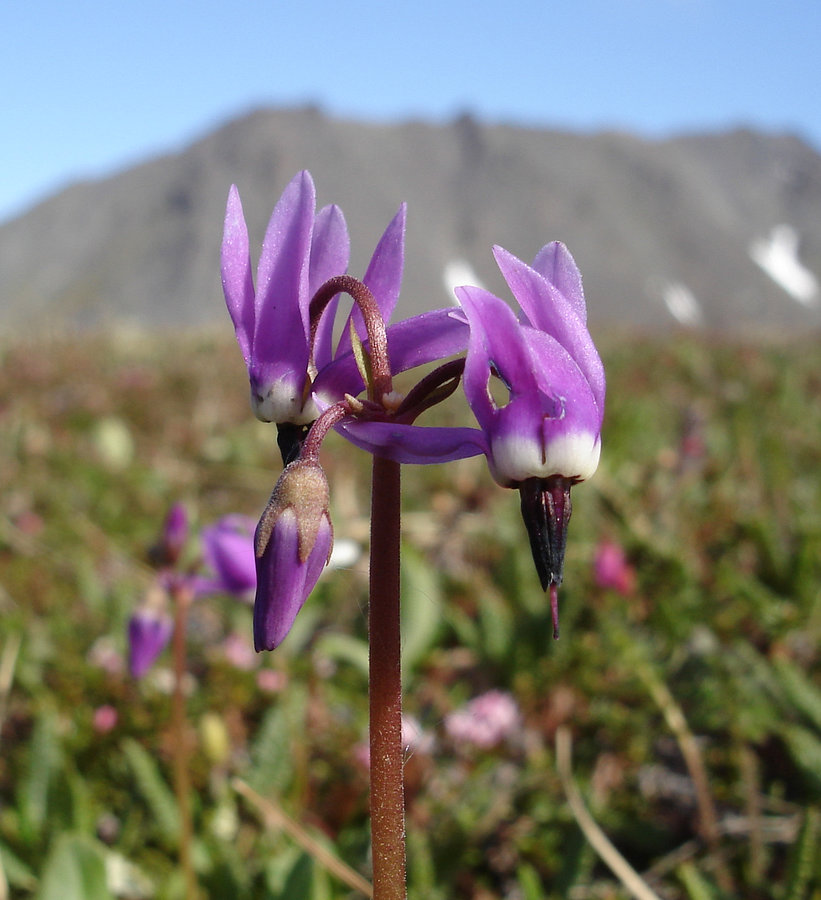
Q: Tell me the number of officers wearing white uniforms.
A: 0